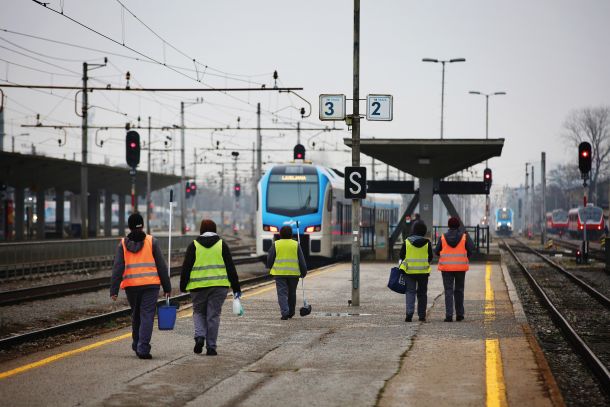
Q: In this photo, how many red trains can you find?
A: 2